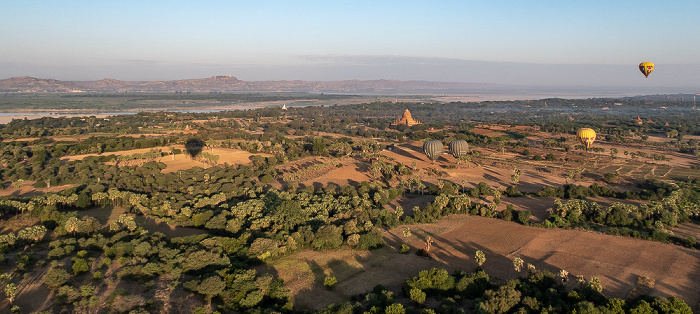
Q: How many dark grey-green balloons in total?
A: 2